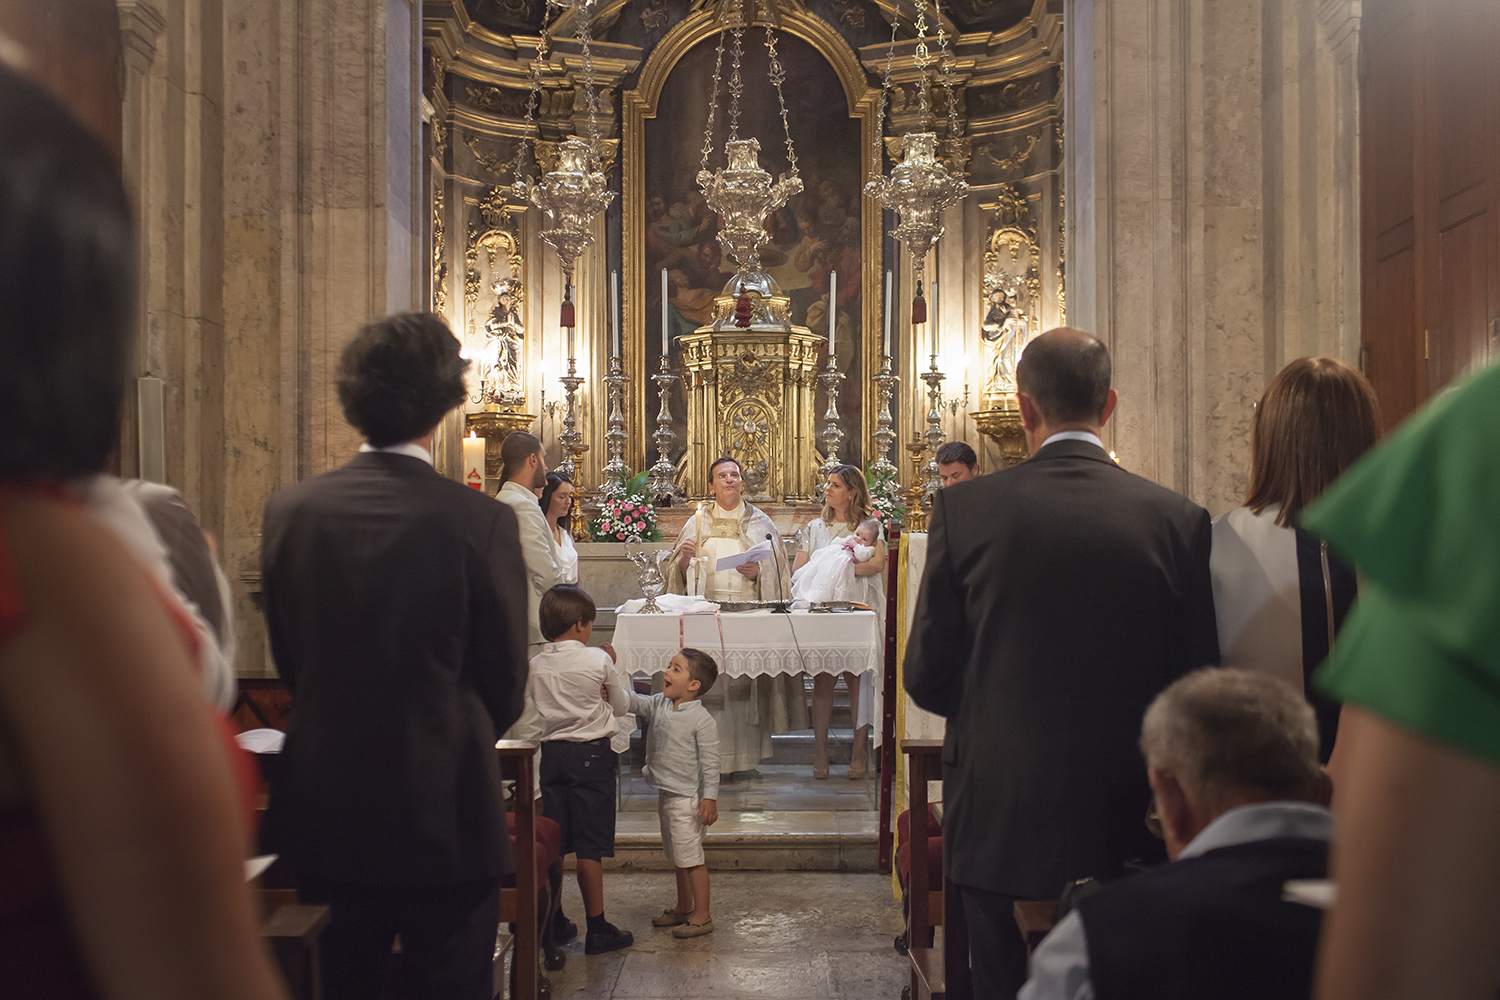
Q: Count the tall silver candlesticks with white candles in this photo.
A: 6